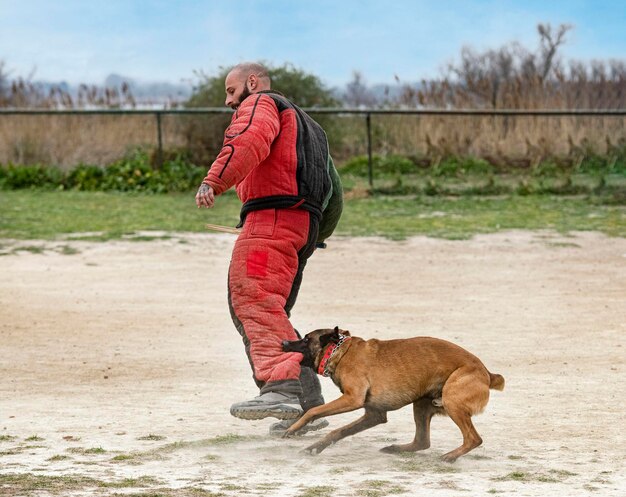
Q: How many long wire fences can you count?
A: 1